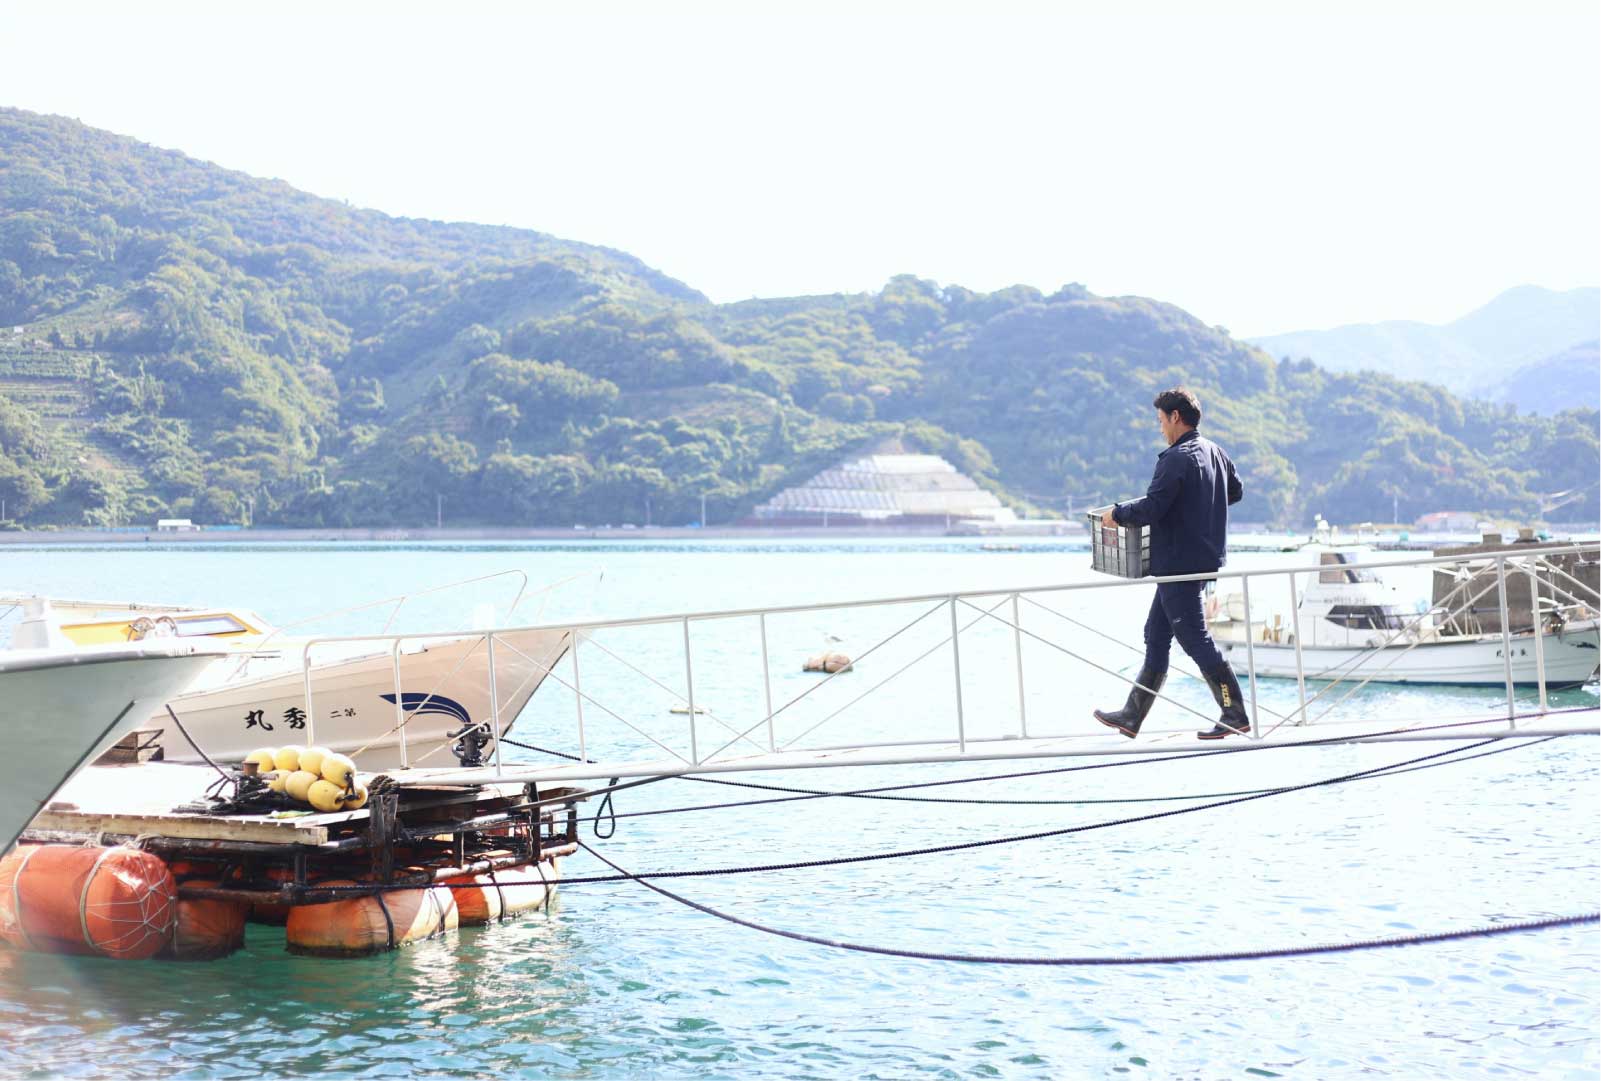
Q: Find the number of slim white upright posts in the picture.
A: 12